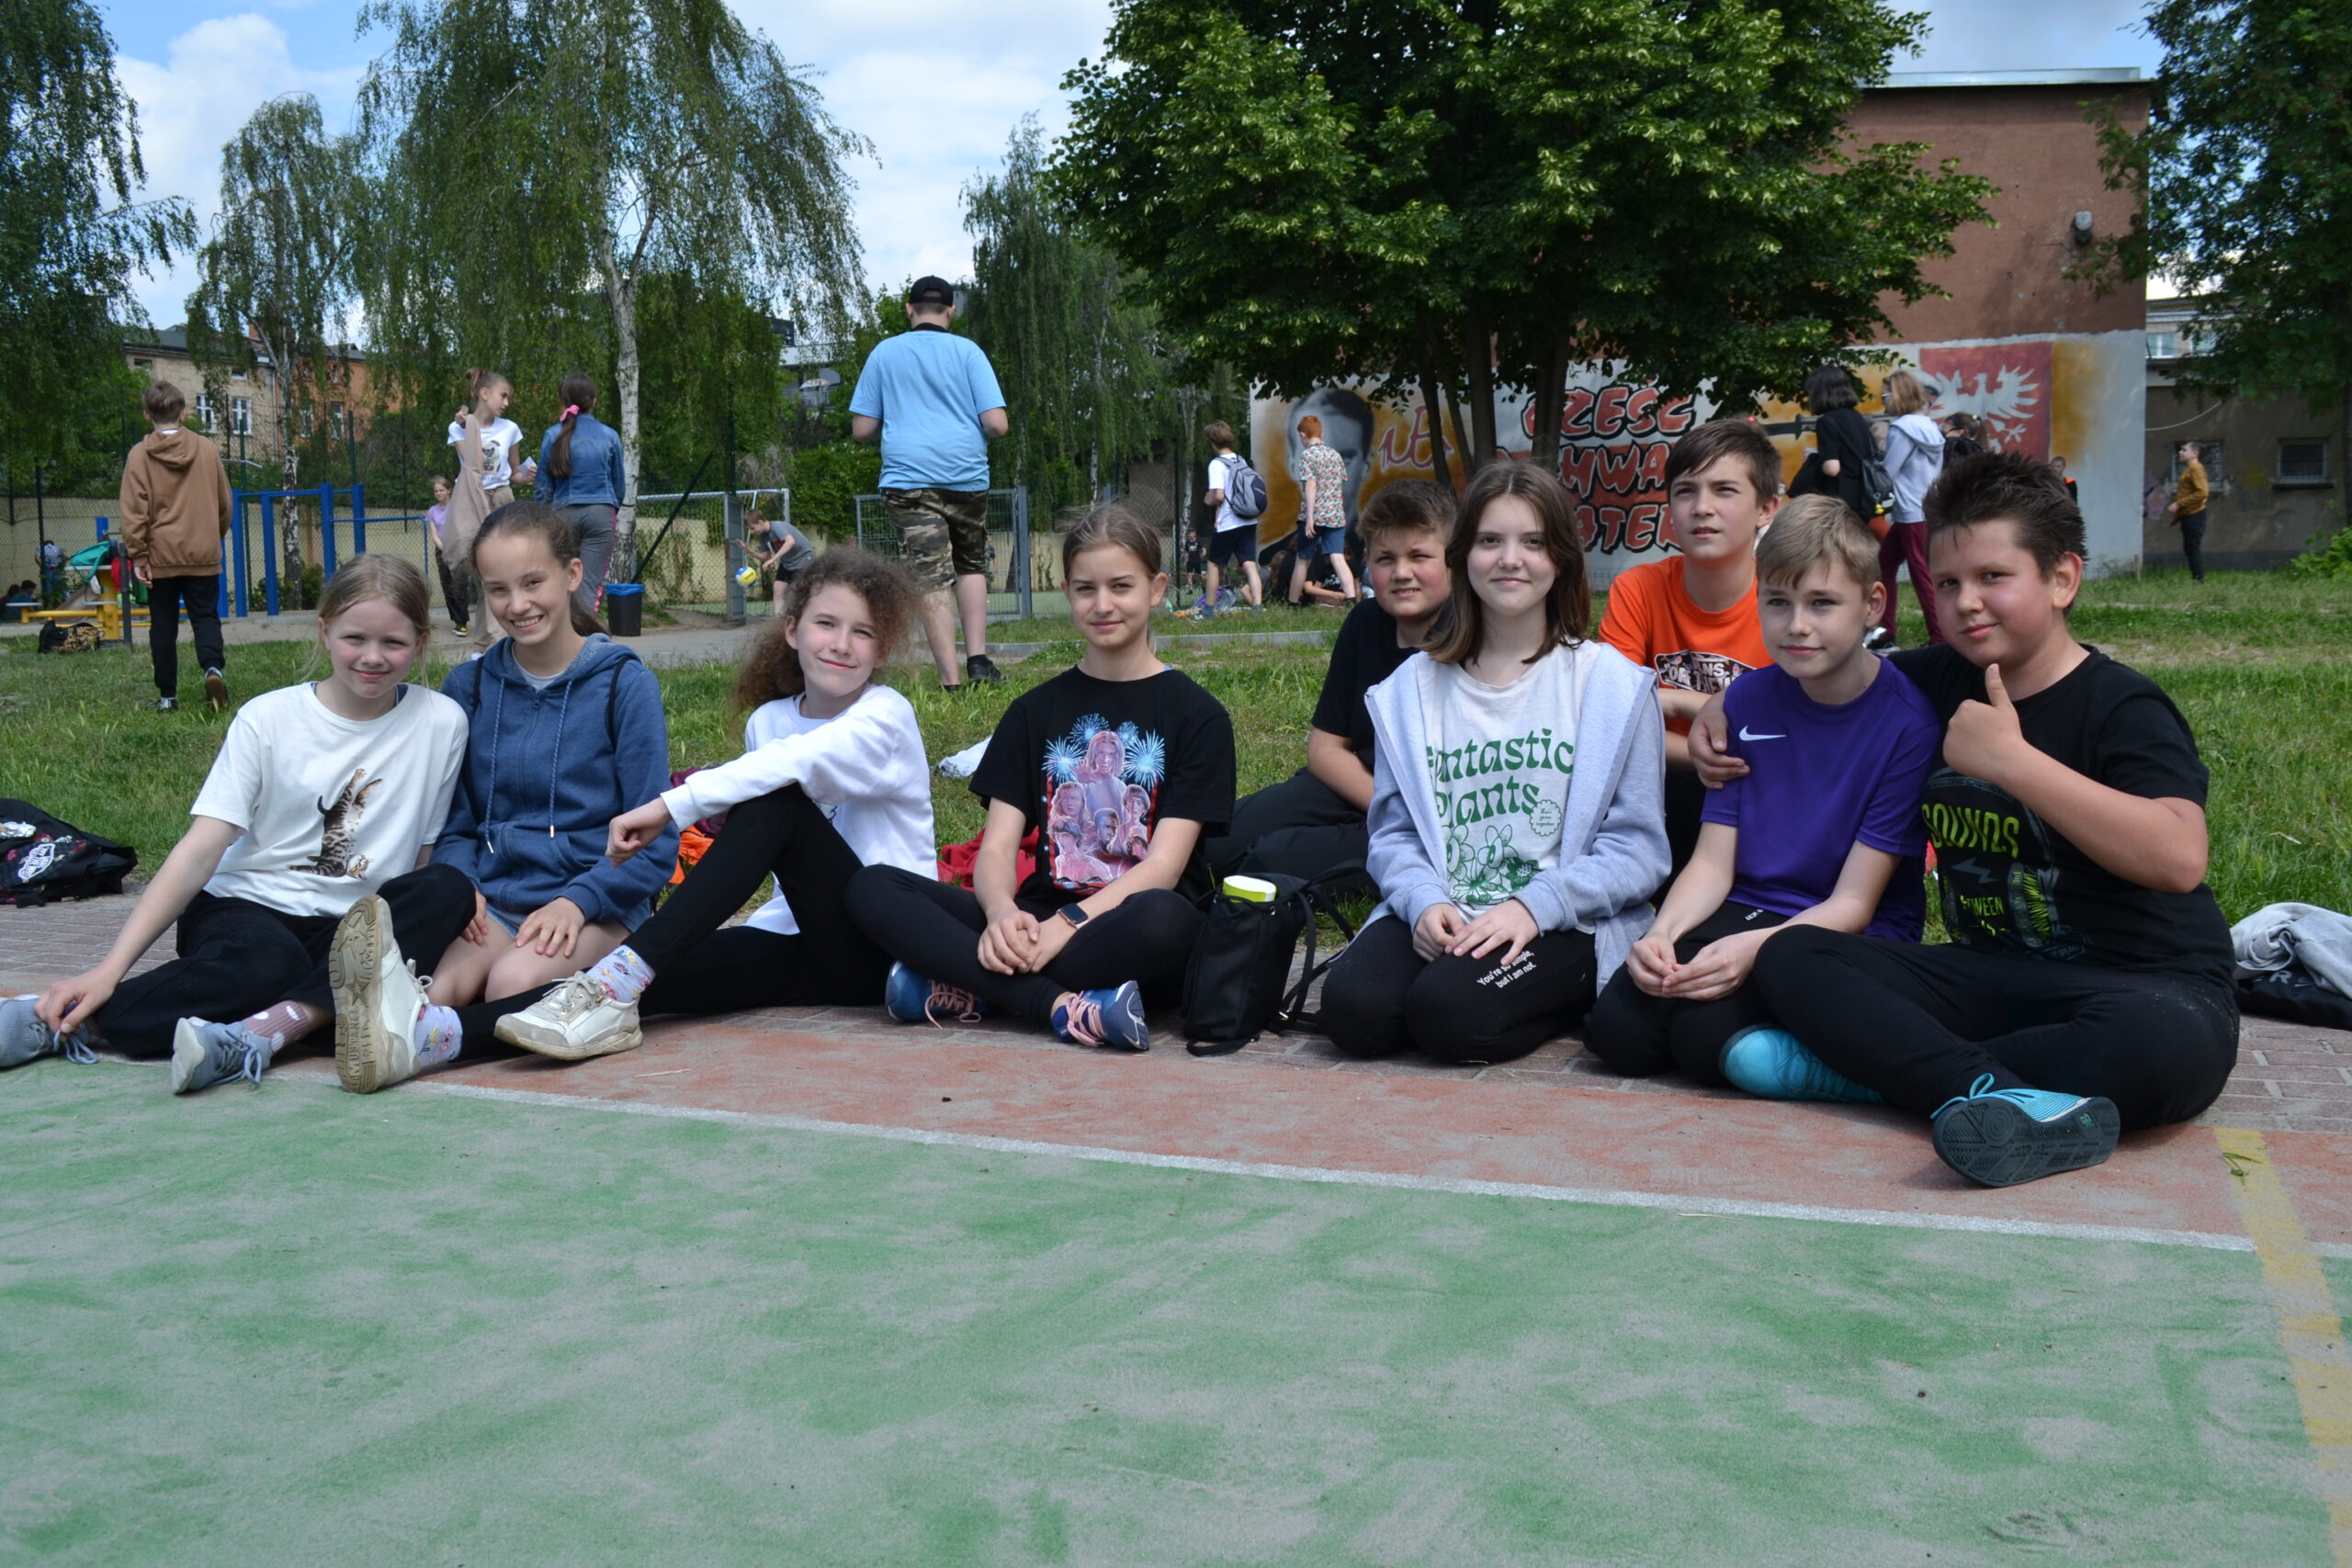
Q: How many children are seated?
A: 9